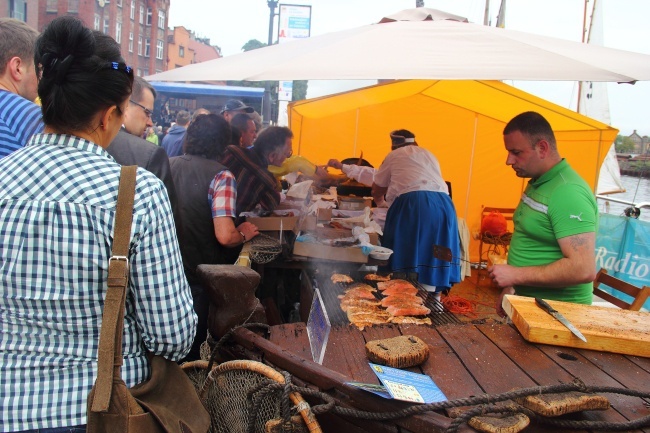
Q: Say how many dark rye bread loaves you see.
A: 0